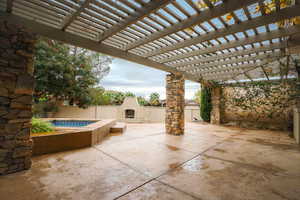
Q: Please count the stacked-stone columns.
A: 3